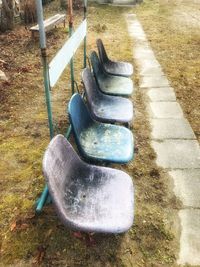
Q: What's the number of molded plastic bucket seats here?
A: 5